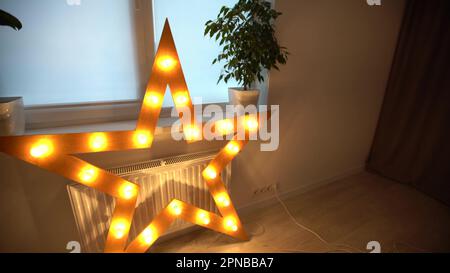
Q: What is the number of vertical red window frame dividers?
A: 0